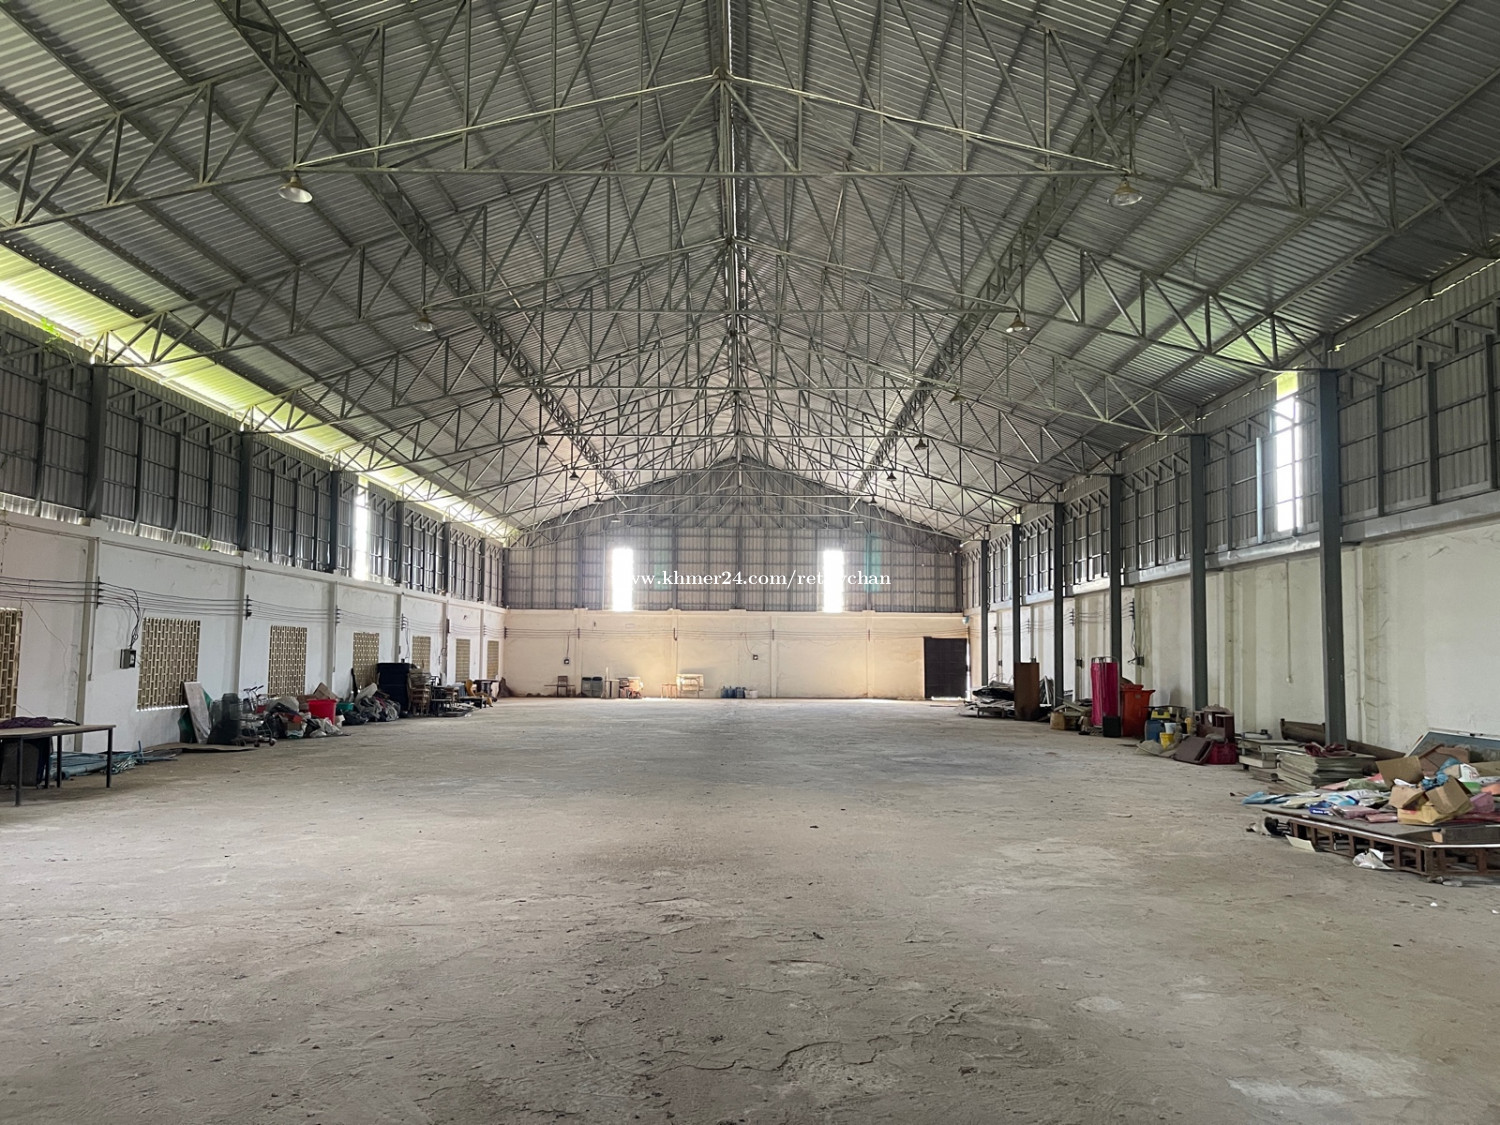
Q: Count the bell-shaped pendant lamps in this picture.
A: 14